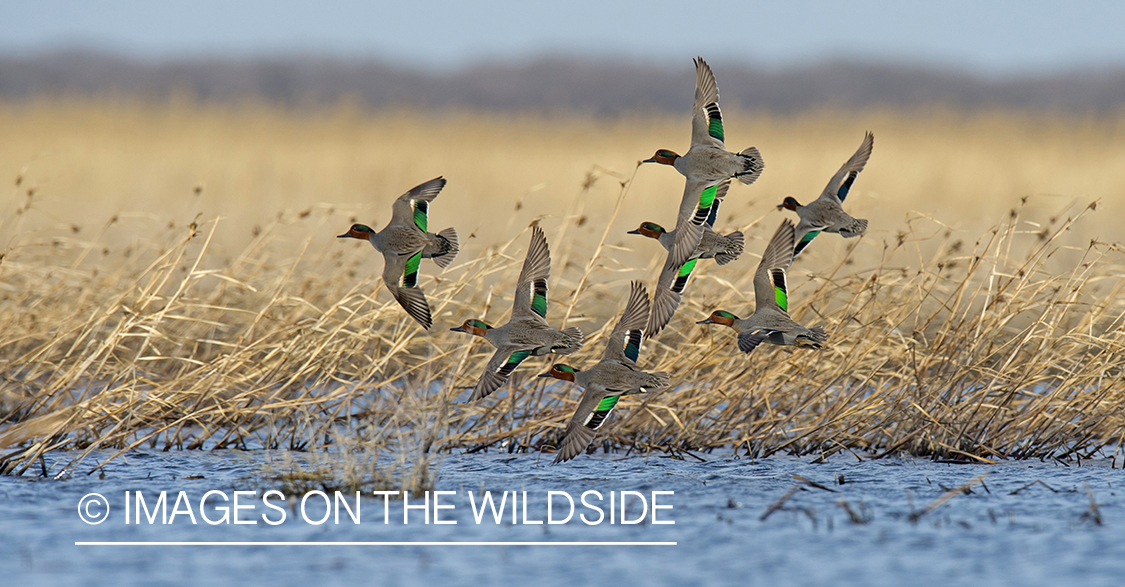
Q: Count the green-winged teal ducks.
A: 7